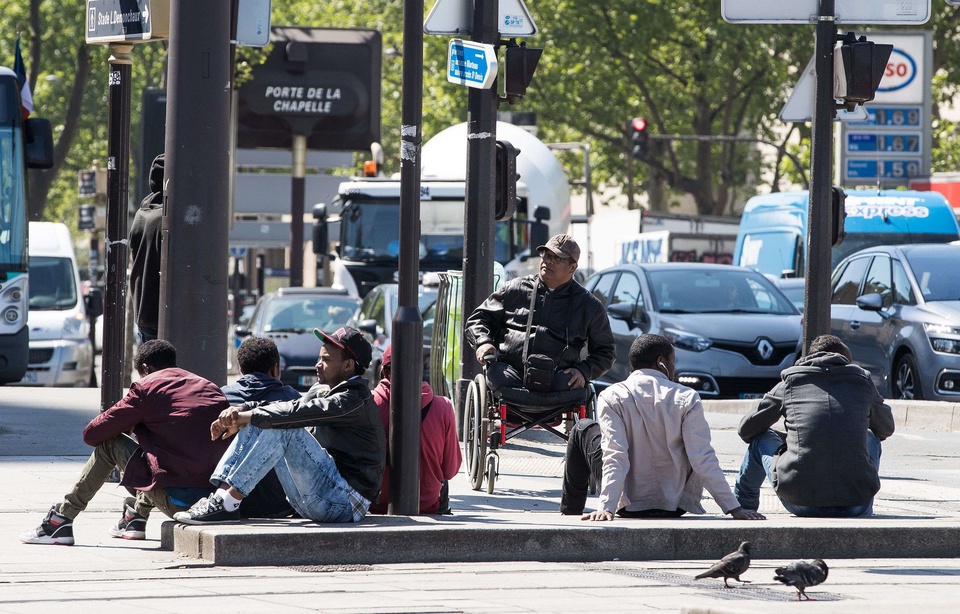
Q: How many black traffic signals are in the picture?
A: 5